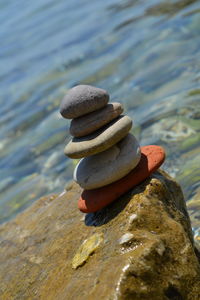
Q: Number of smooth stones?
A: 5